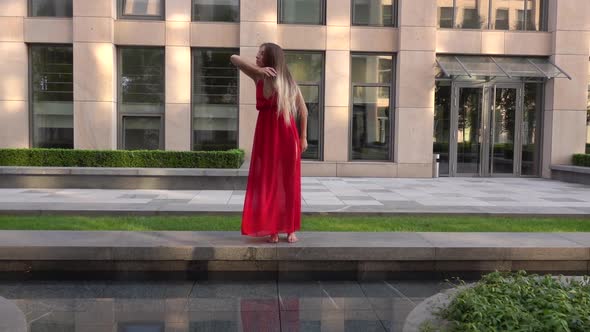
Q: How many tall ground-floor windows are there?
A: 5